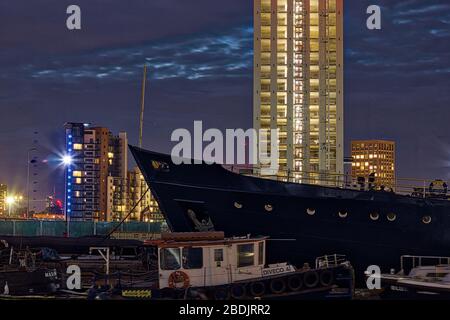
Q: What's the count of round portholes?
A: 7